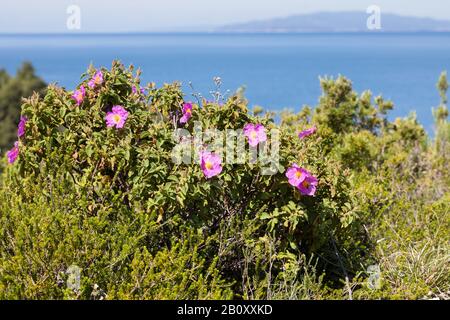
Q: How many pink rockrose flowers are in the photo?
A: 11